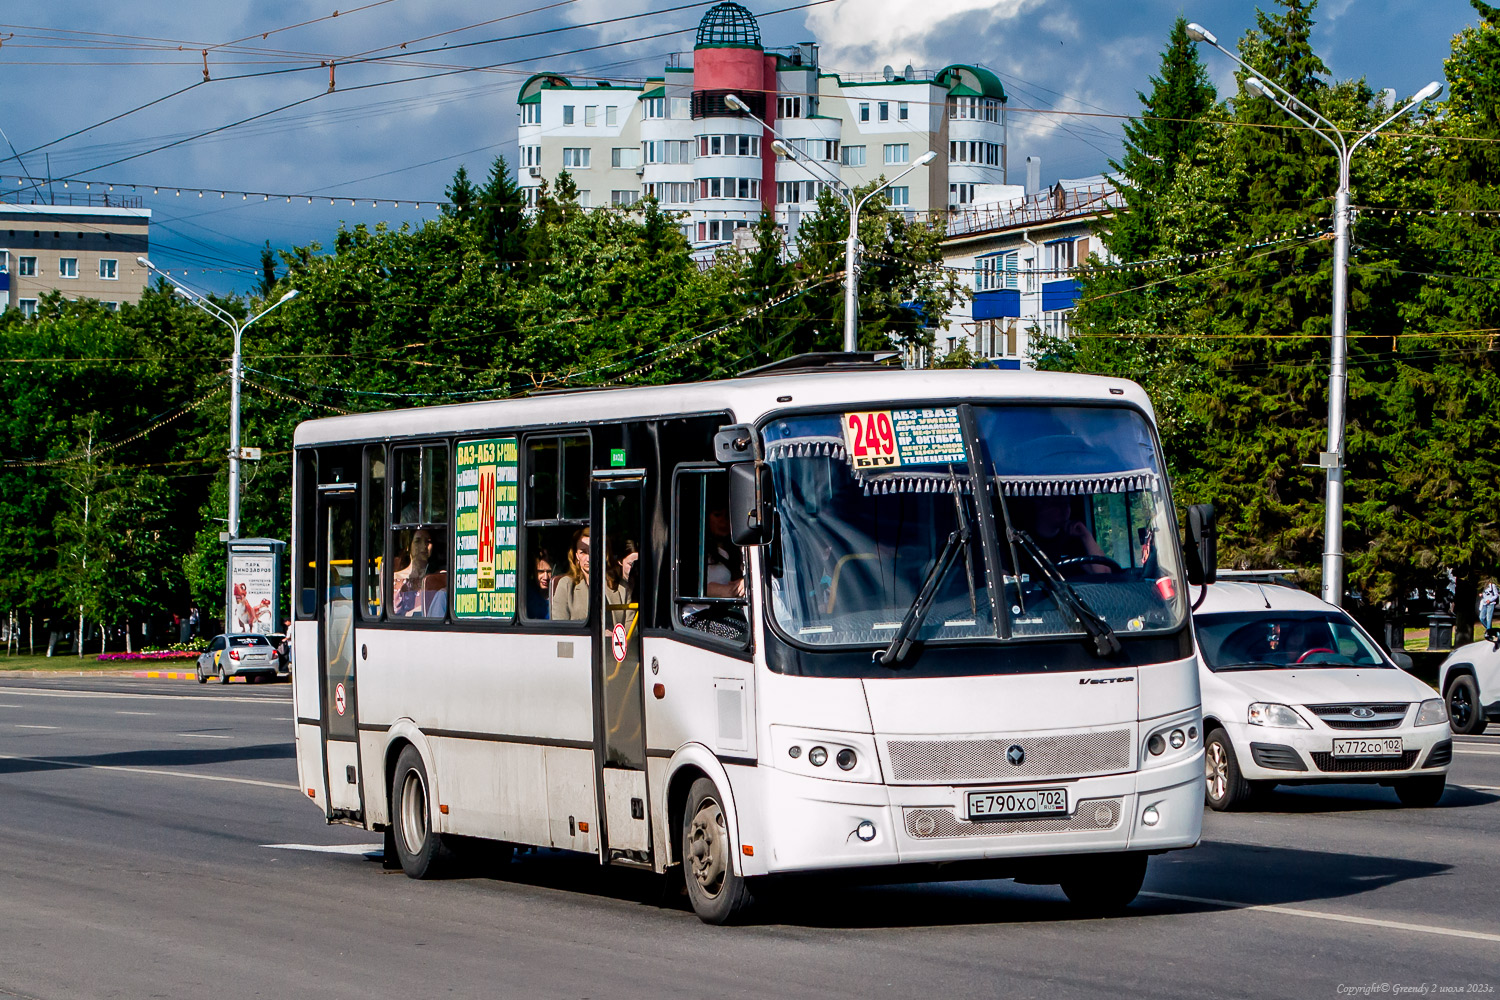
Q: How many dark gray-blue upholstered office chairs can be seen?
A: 0